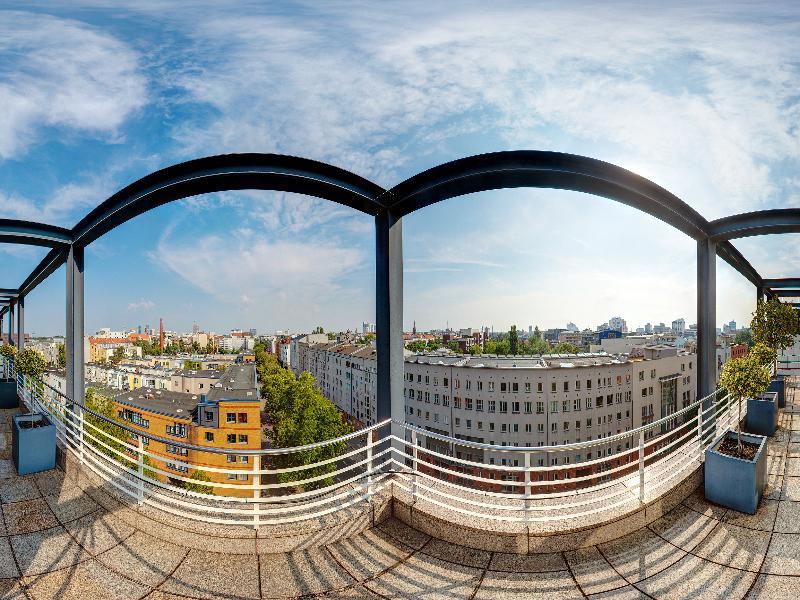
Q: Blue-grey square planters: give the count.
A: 5